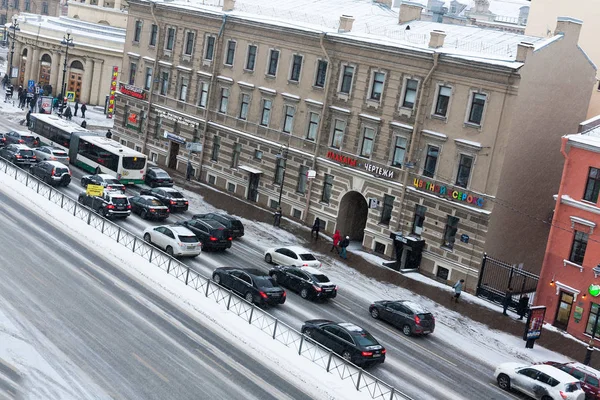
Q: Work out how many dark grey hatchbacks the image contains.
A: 1